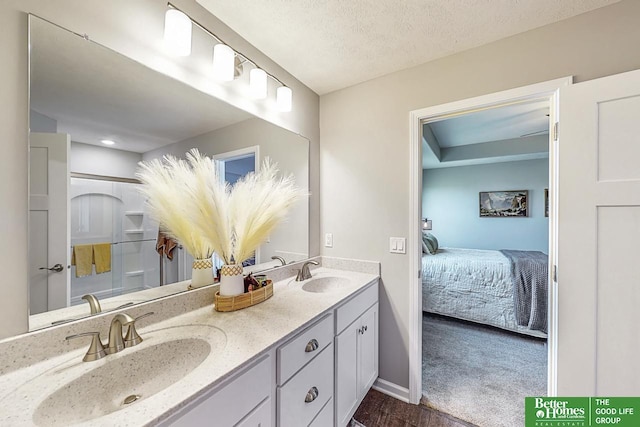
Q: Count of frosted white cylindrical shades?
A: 4